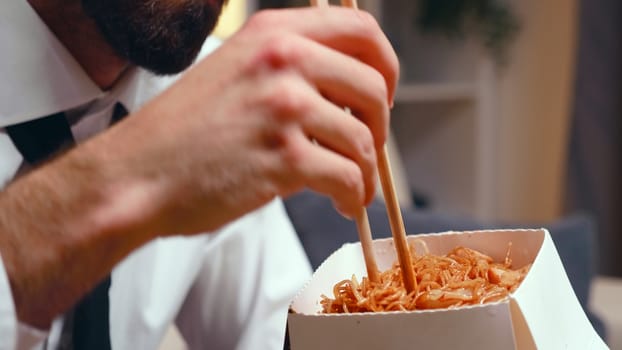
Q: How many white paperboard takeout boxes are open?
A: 1